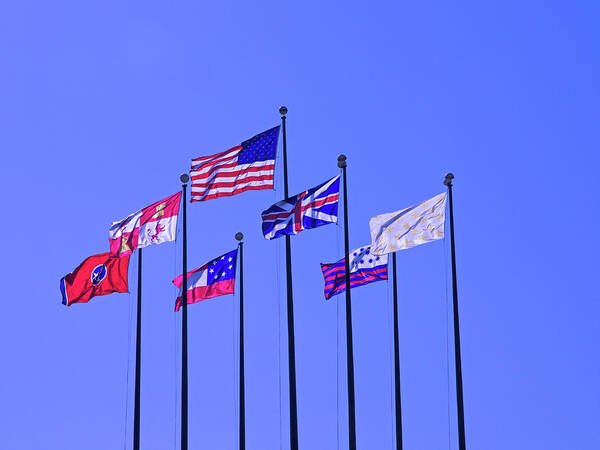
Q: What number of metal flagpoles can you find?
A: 7